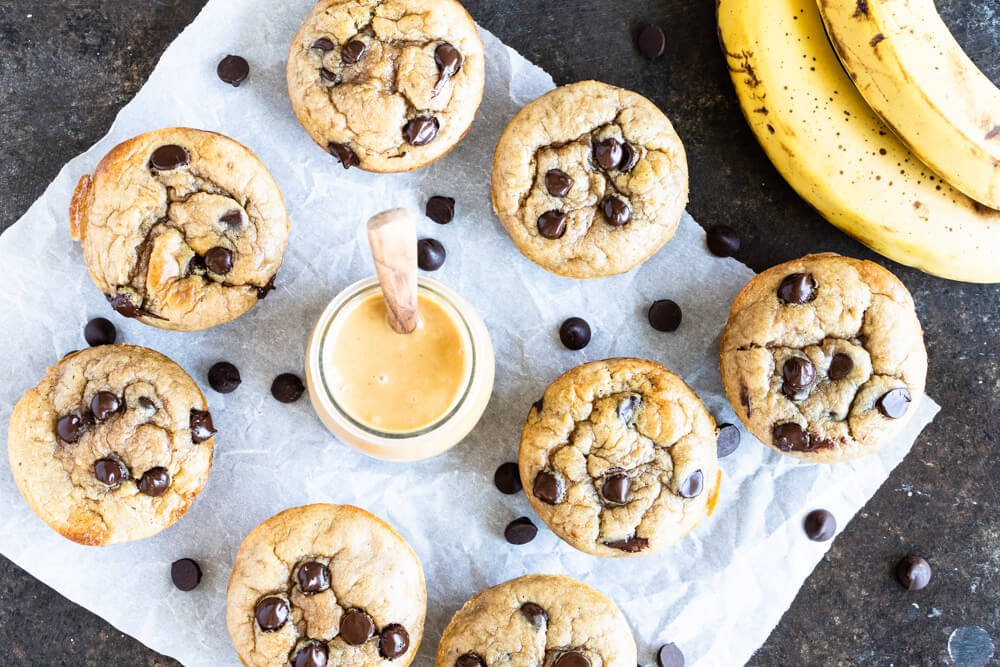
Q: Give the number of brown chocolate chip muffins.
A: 8